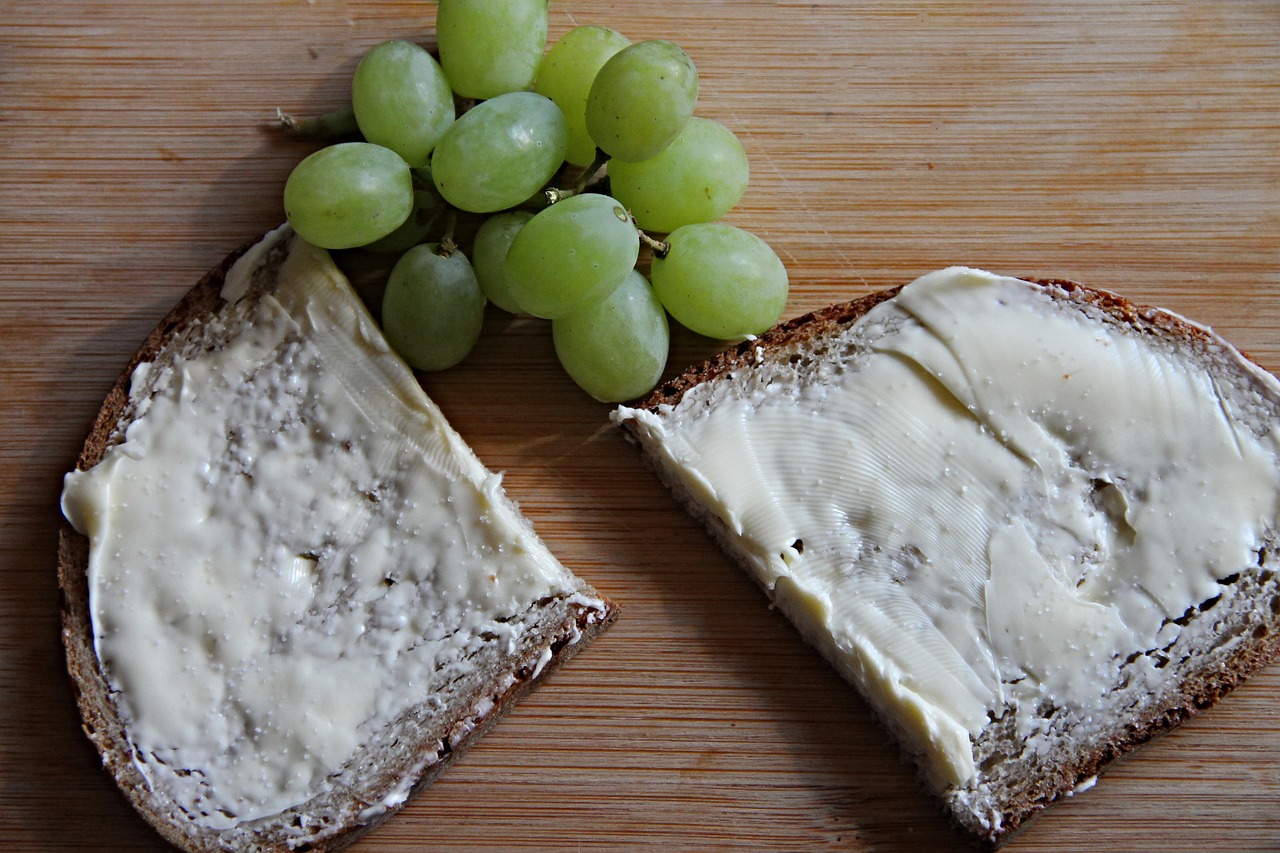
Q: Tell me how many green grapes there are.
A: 13